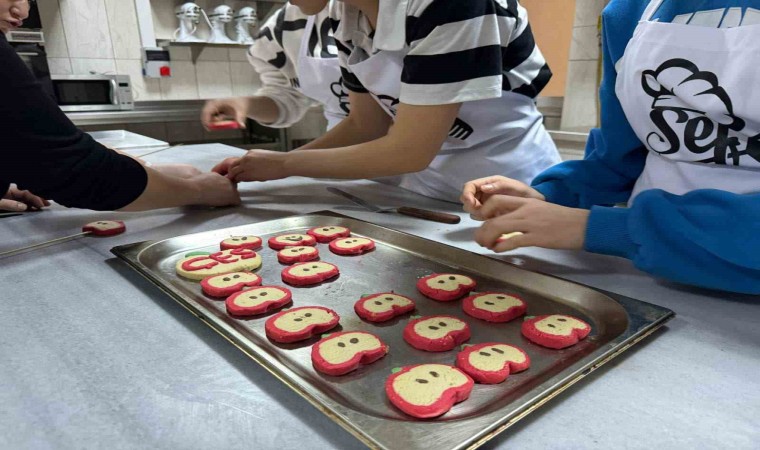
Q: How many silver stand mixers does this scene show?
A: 3